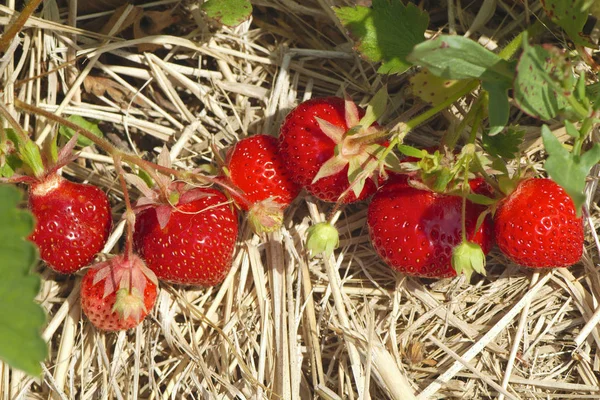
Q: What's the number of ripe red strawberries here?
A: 7